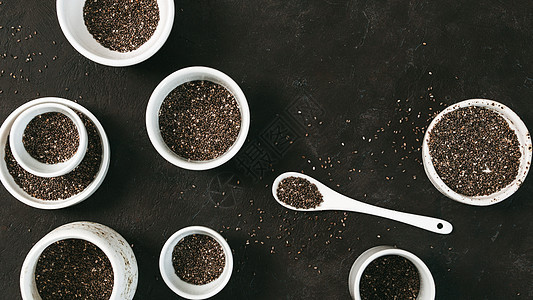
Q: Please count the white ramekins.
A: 8